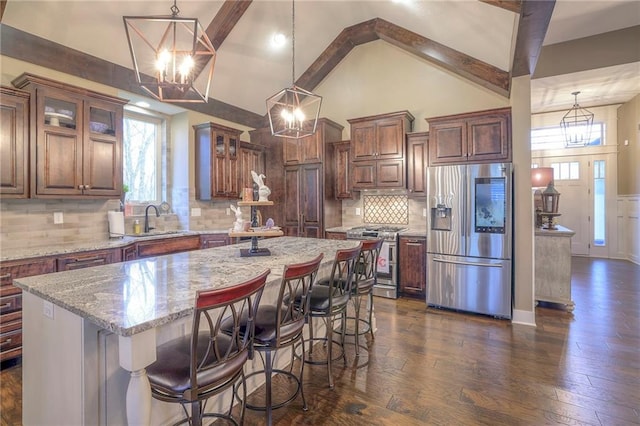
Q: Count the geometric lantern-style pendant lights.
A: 3